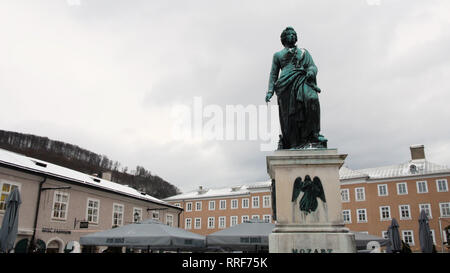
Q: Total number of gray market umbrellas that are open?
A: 3